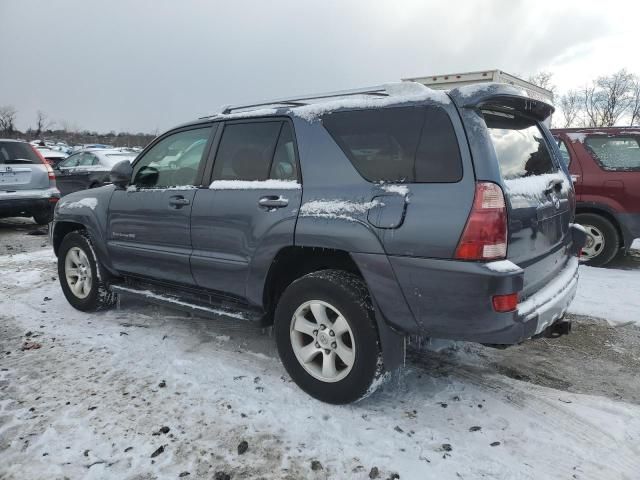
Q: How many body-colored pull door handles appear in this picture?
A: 2